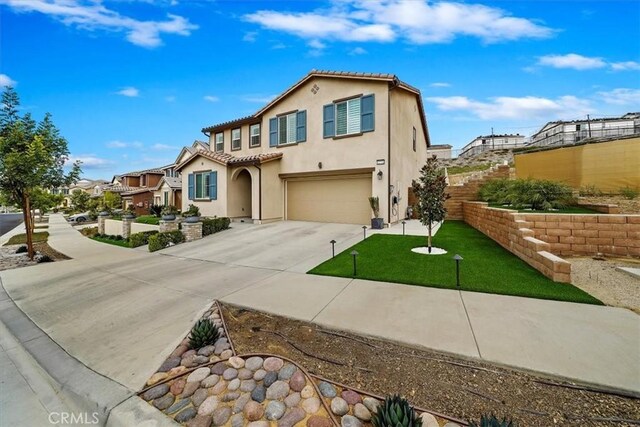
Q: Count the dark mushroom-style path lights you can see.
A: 5